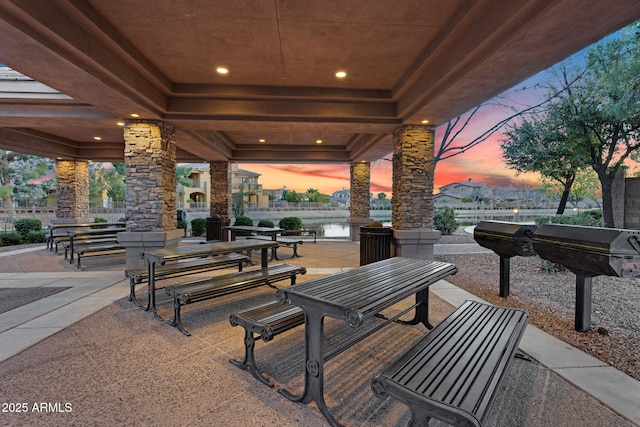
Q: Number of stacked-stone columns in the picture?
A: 5